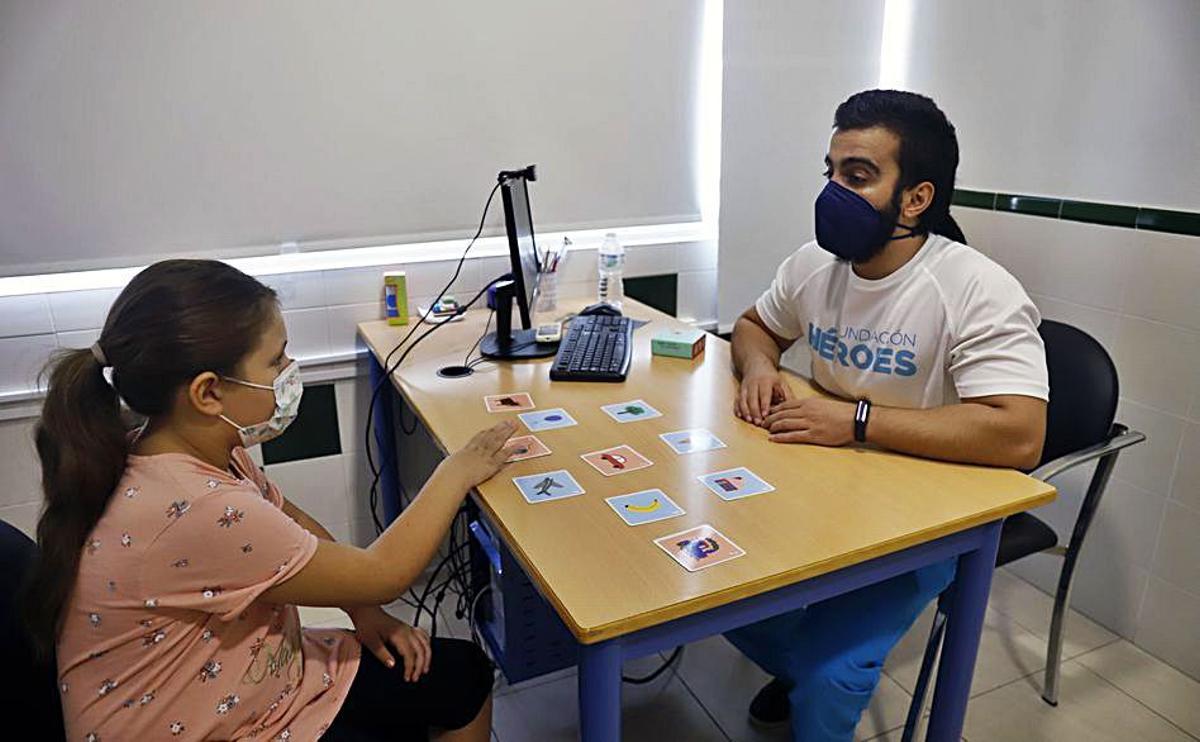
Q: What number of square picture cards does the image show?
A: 10